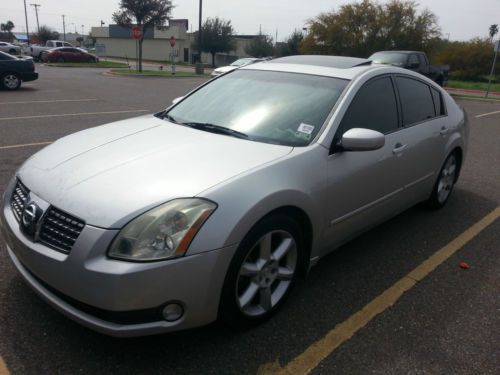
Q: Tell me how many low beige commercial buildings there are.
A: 1